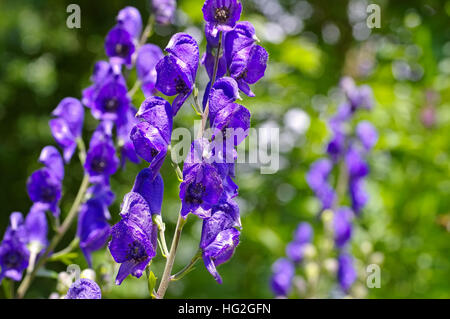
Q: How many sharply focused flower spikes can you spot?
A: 1